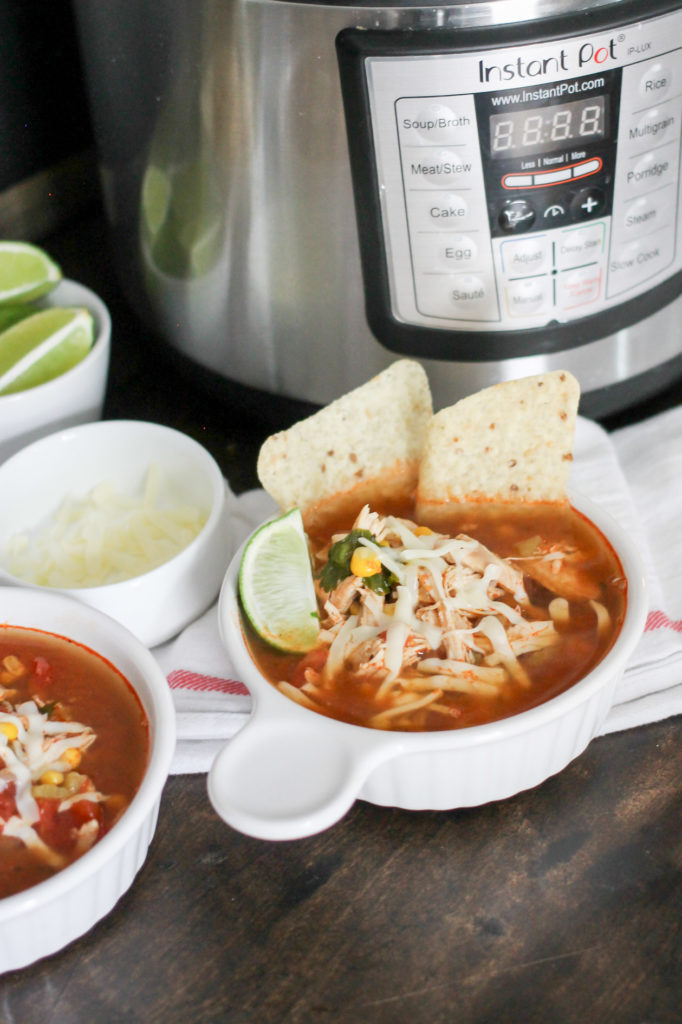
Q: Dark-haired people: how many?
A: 0